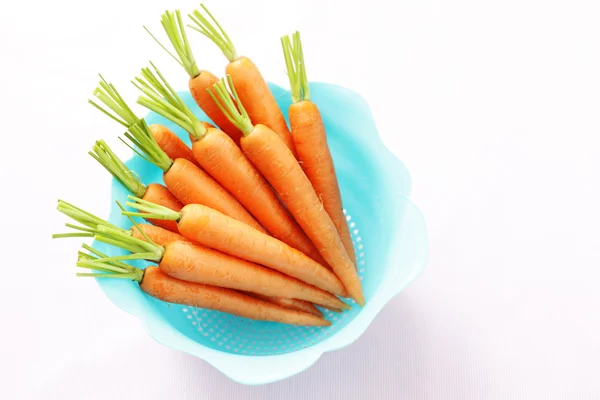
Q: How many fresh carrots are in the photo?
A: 12